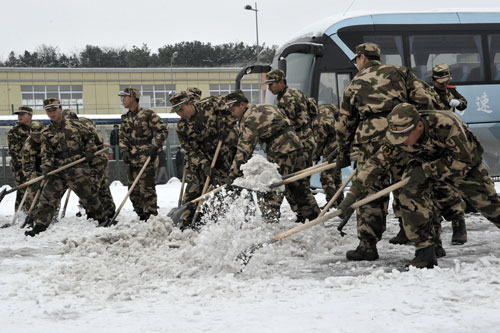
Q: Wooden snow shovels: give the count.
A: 12